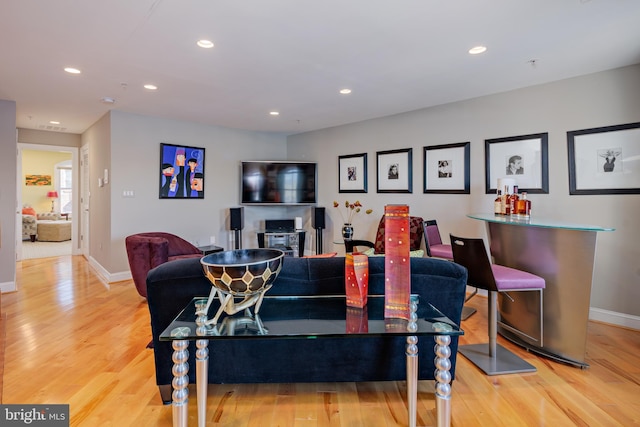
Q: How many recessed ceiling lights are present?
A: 7